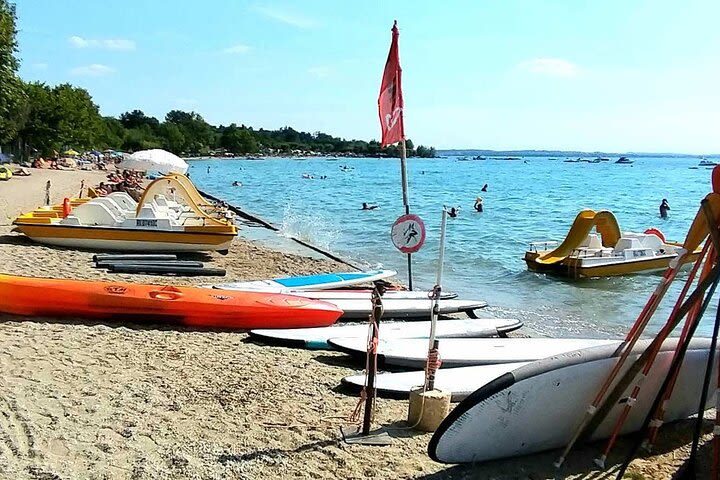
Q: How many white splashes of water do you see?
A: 1